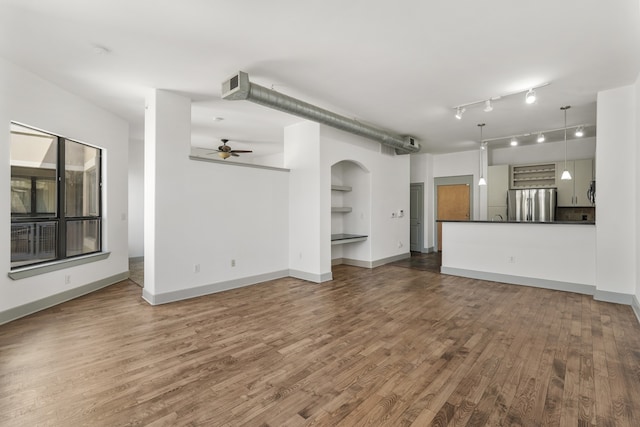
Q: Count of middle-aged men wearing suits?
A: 0